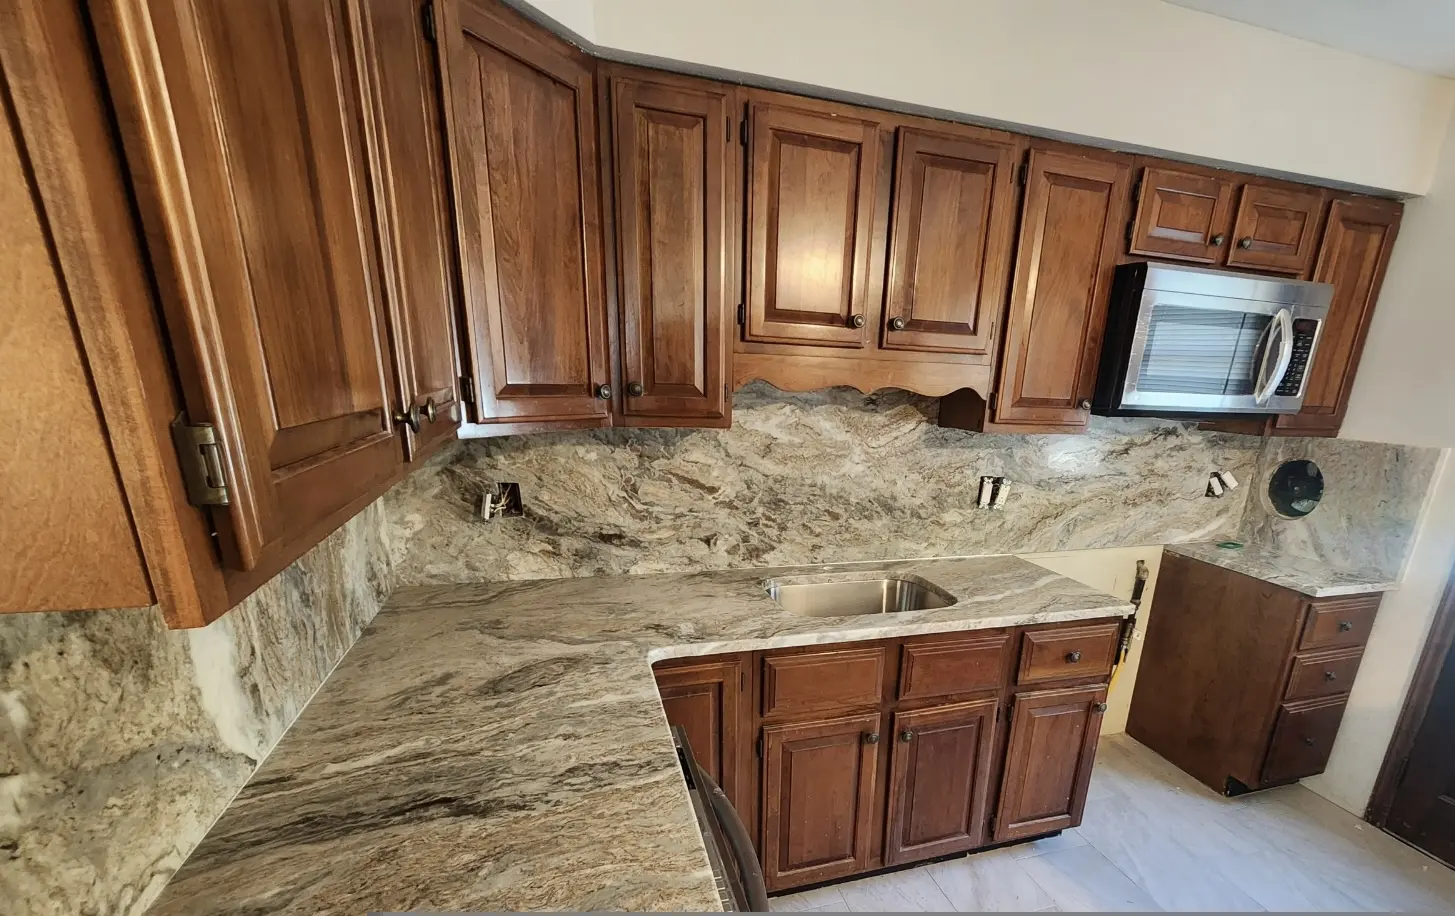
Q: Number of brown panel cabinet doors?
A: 14